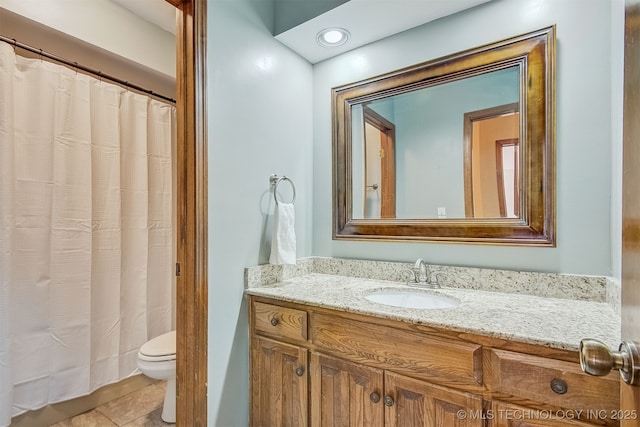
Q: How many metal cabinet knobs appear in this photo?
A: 5